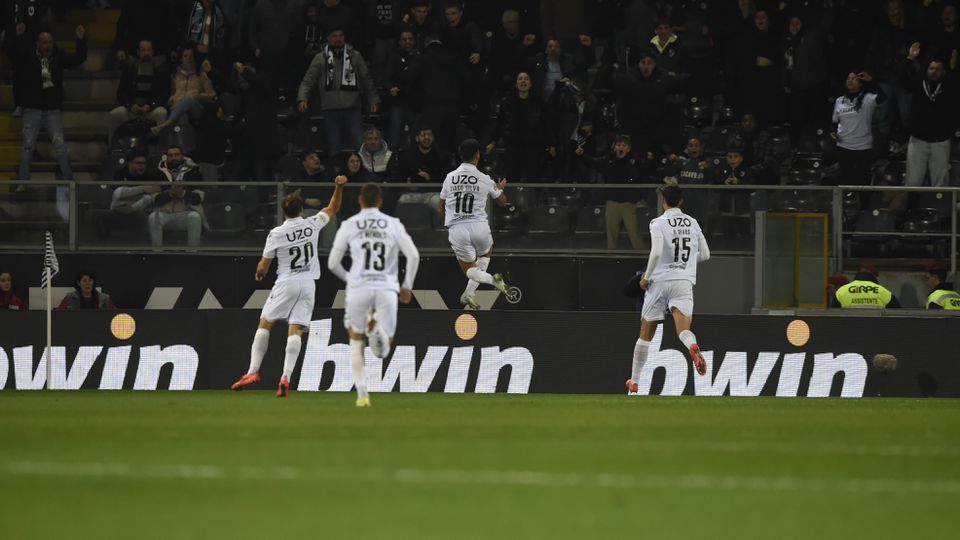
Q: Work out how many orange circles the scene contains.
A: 3